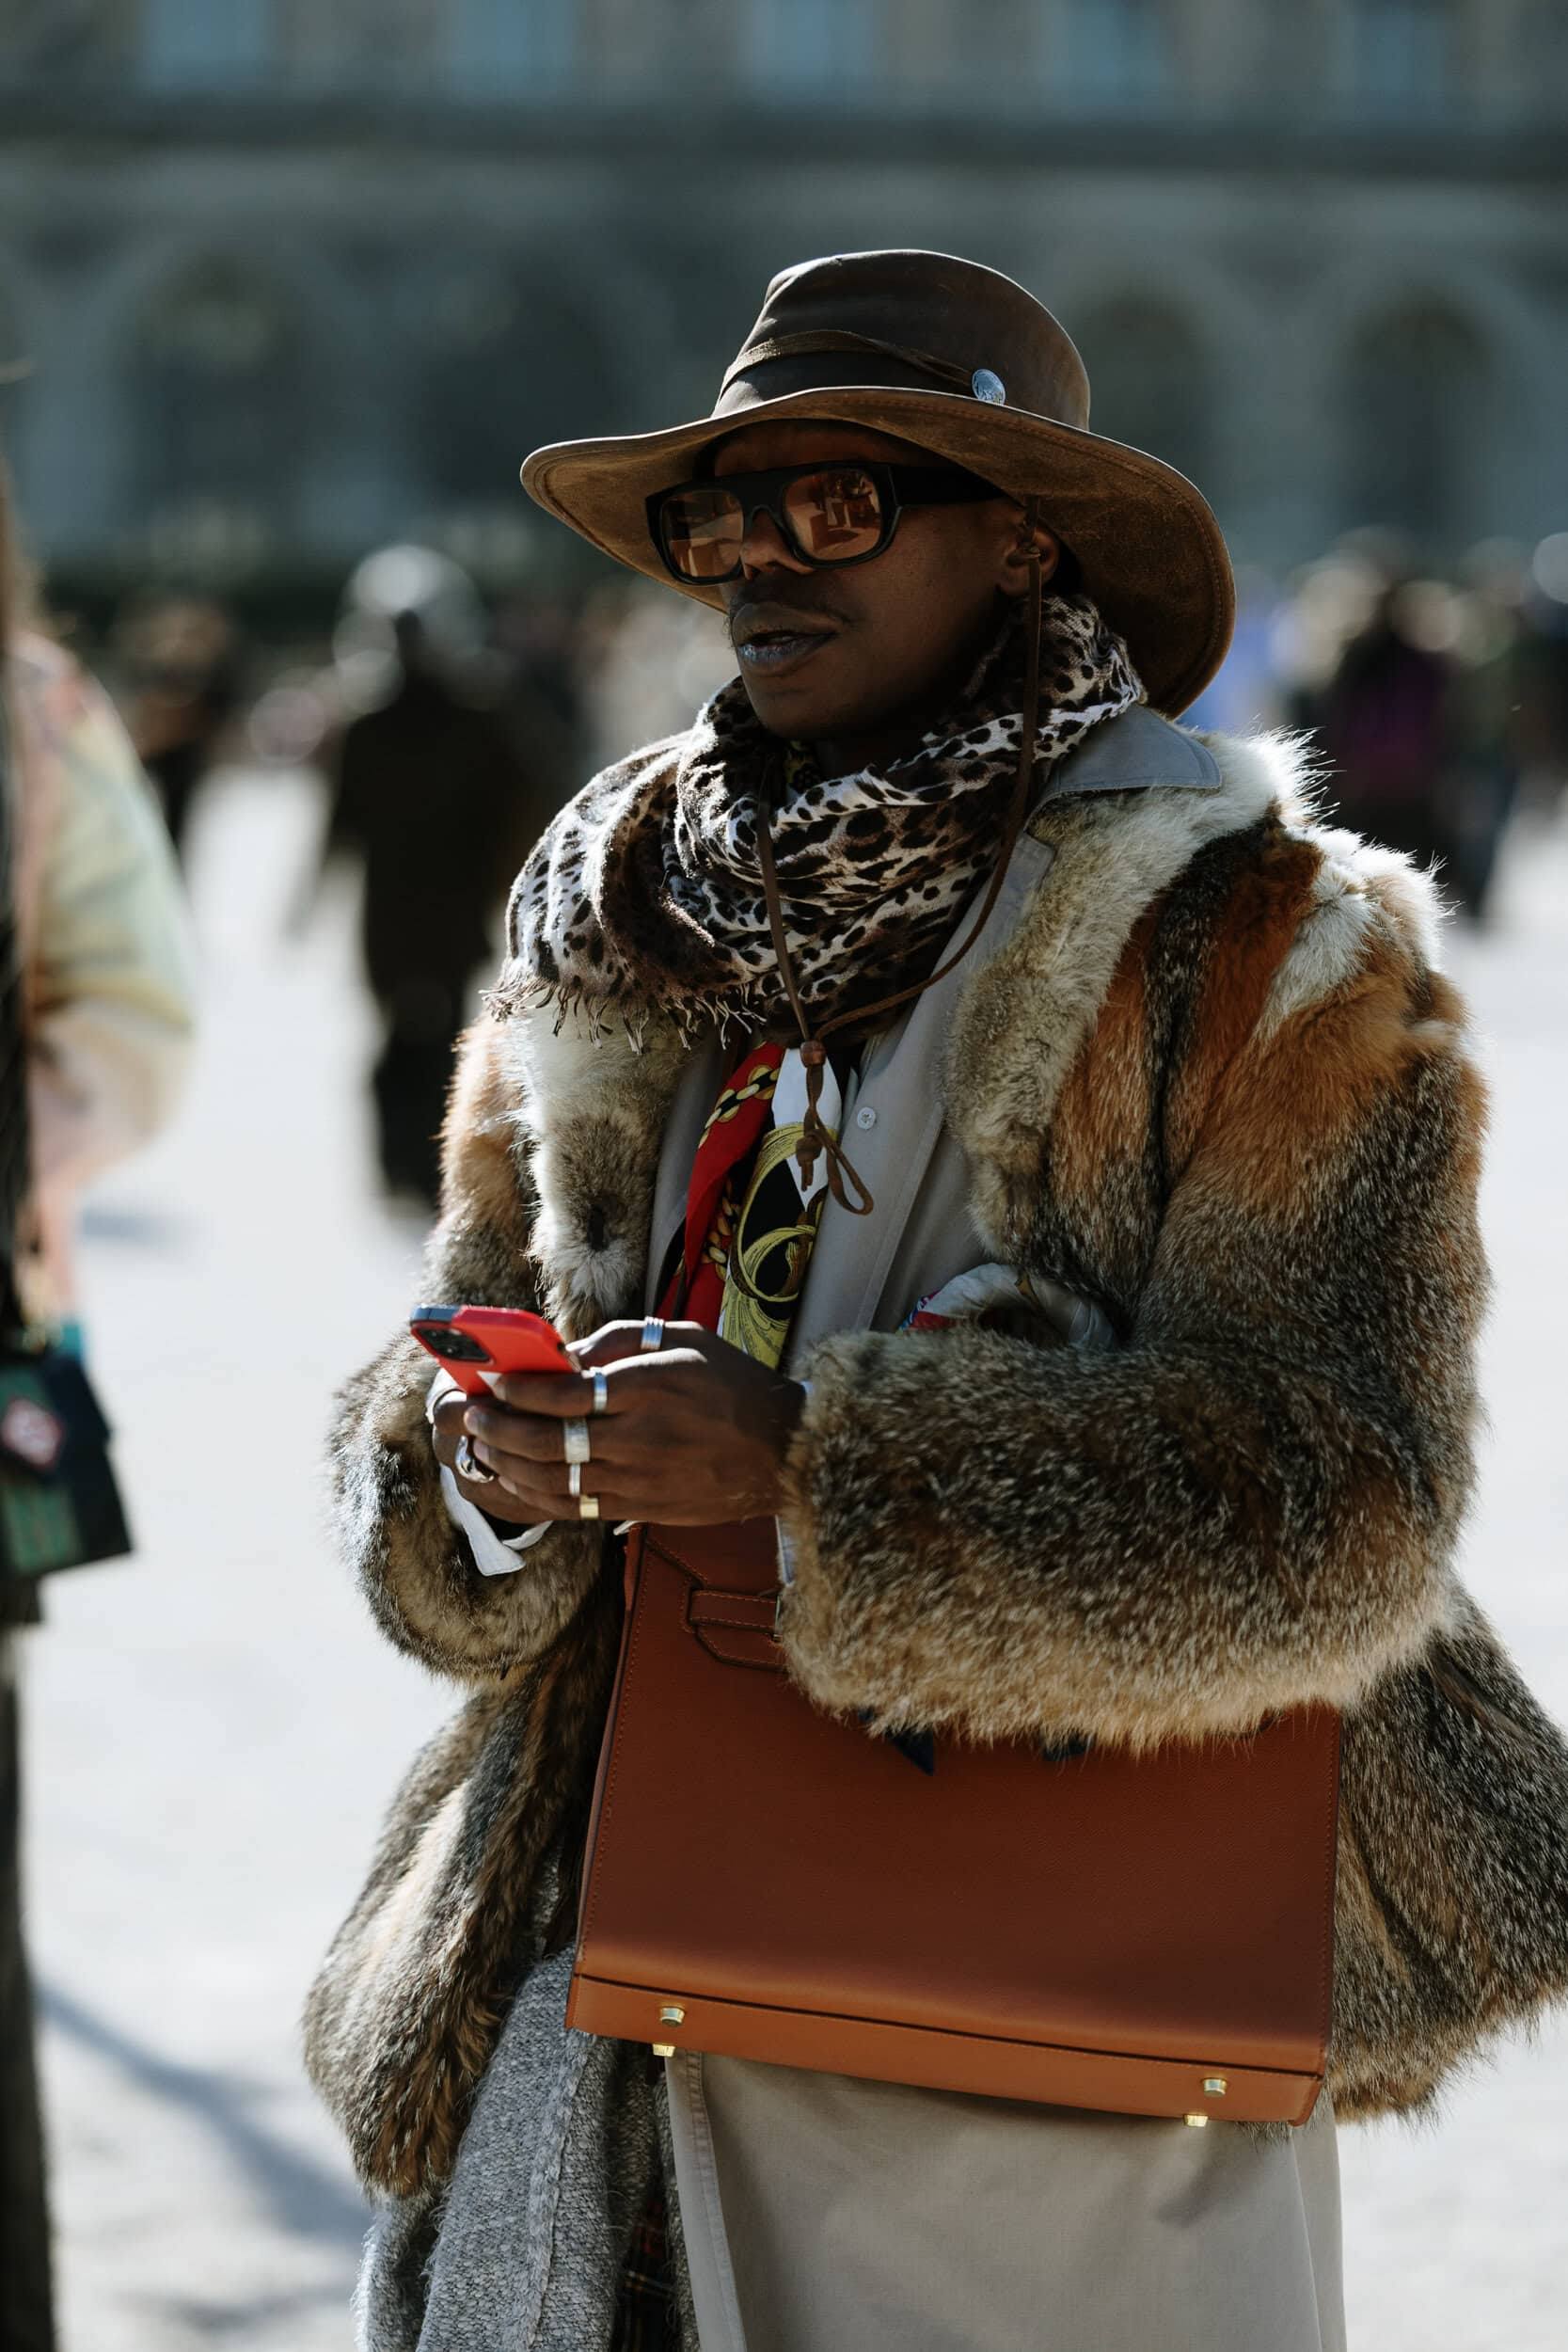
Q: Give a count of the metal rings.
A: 6